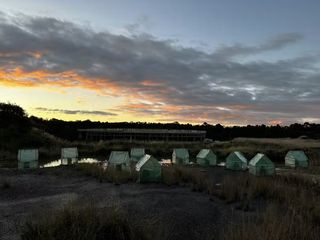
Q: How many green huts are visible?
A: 10